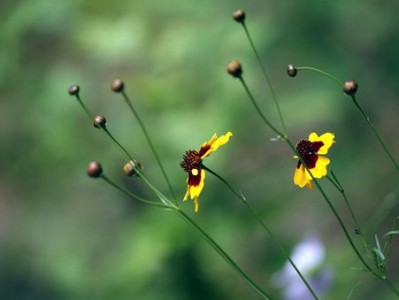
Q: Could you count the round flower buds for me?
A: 9